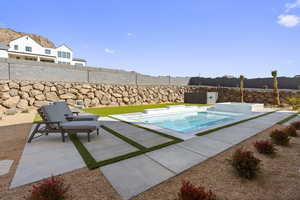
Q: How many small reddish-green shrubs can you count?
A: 7